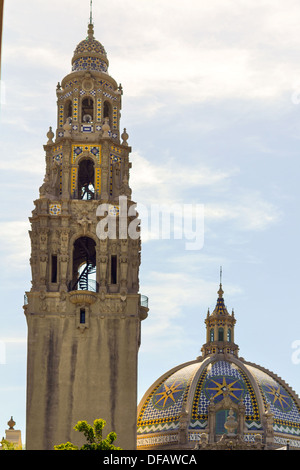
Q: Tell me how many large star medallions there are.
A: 3